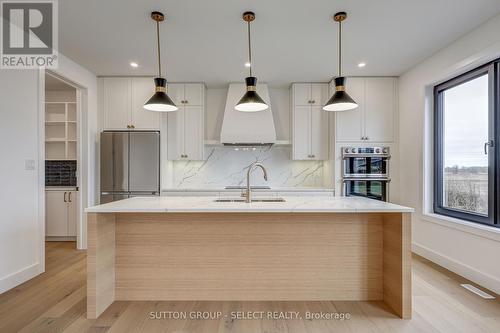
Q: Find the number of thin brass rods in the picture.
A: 3